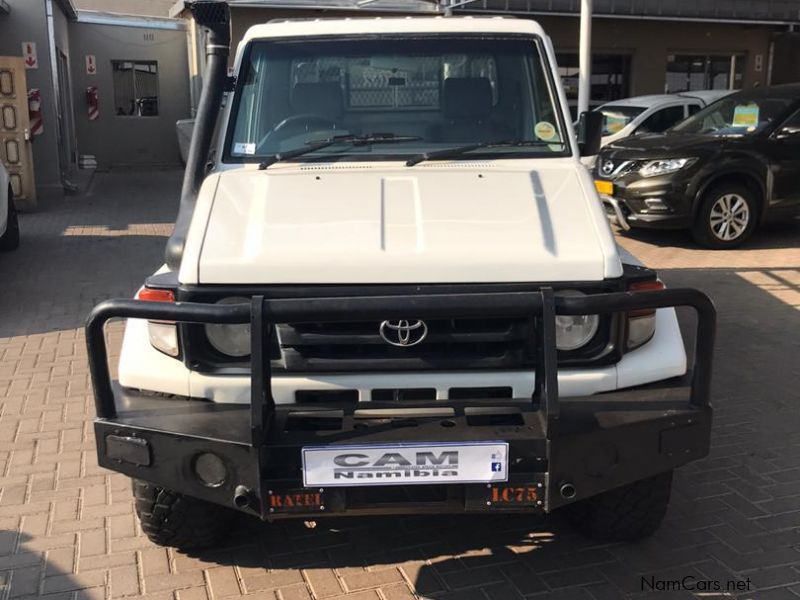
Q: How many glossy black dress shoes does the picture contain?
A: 0